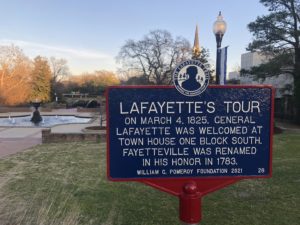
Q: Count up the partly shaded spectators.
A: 0